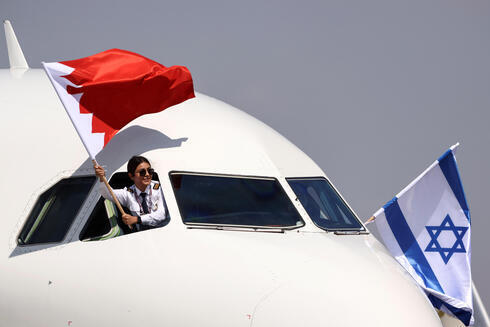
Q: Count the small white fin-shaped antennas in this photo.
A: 1